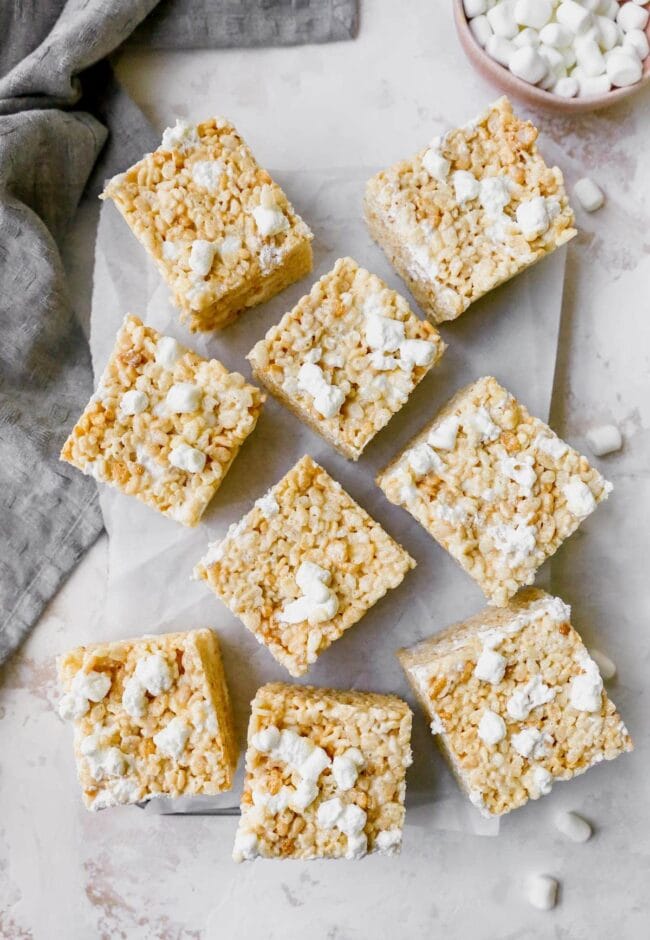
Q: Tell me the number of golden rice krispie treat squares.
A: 9